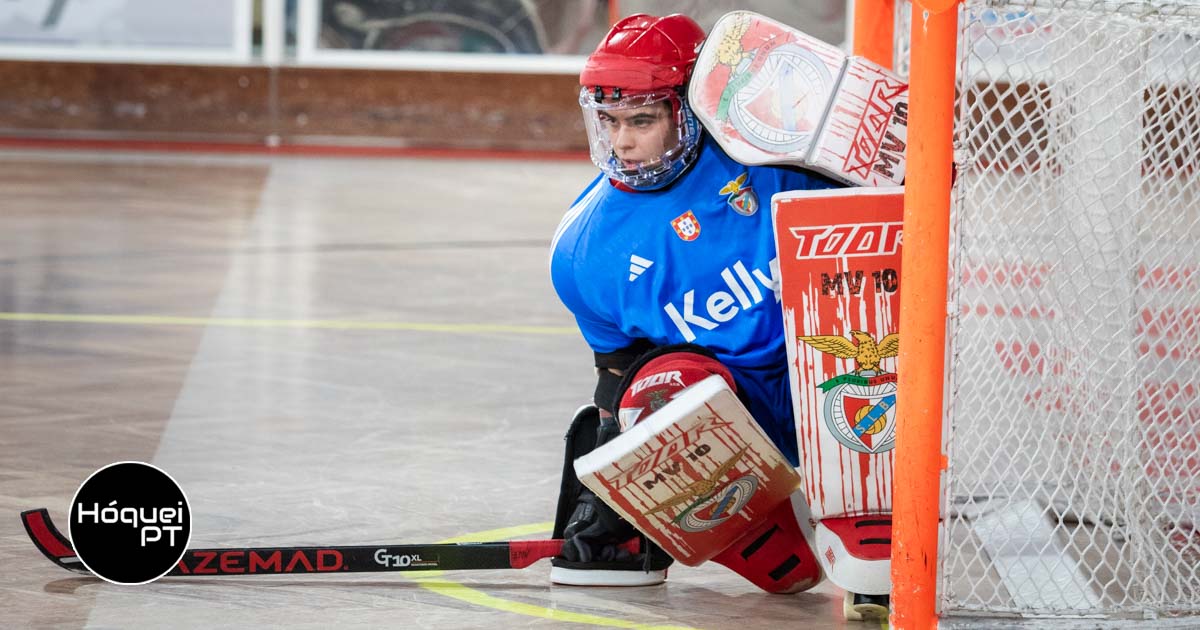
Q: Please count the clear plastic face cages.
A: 1